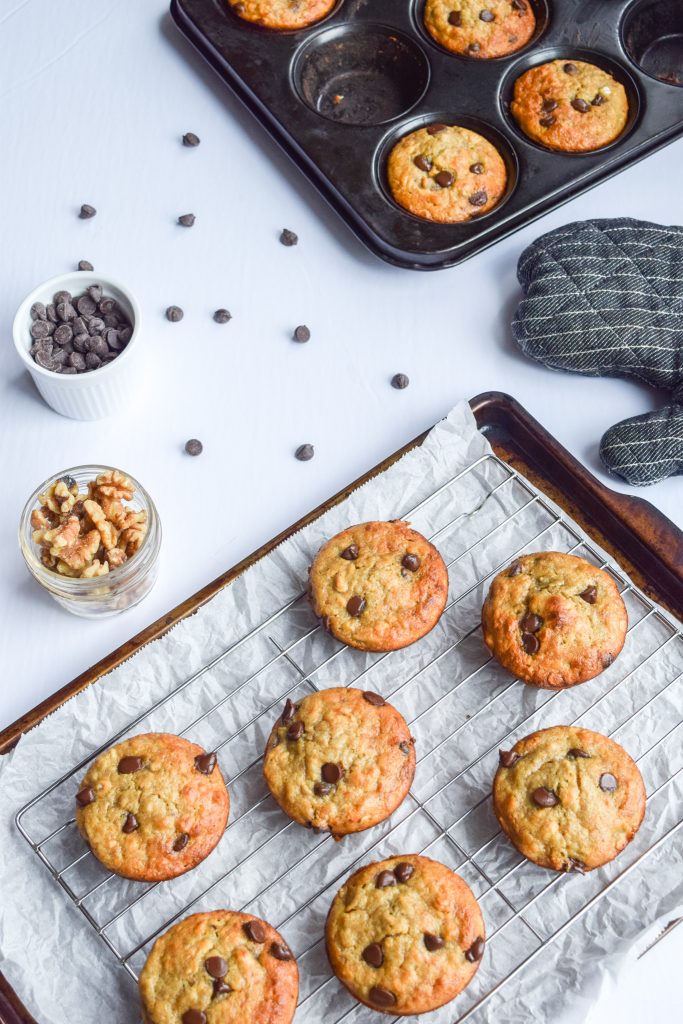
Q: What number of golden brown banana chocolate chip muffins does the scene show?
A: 11